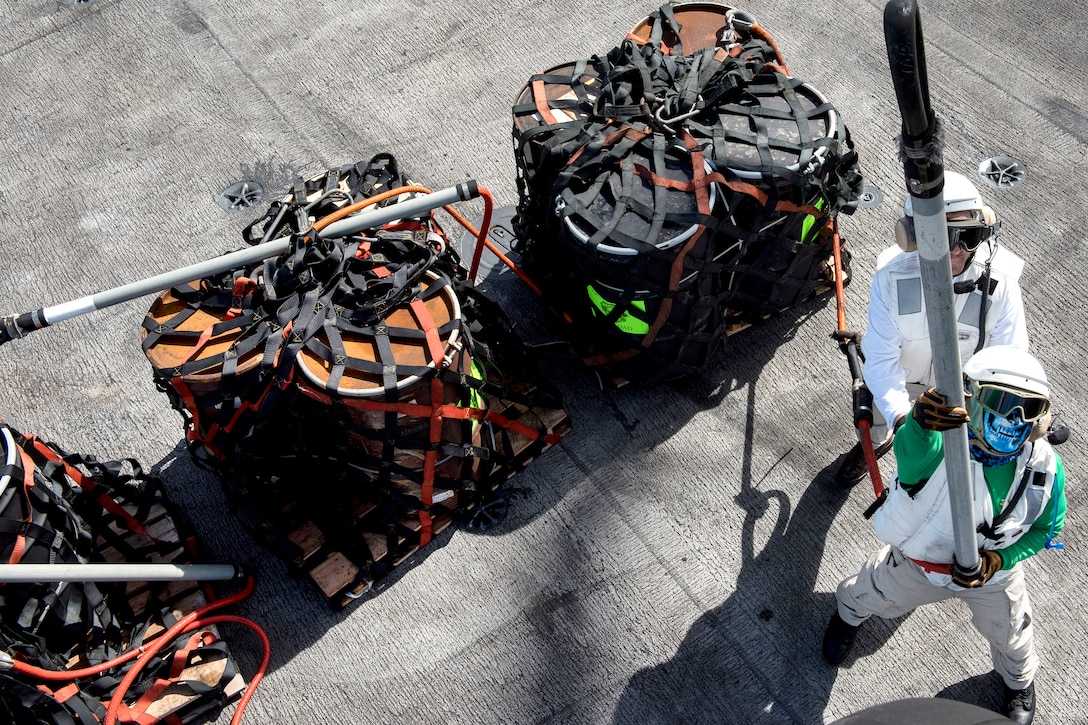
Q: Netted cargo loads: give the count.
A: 3